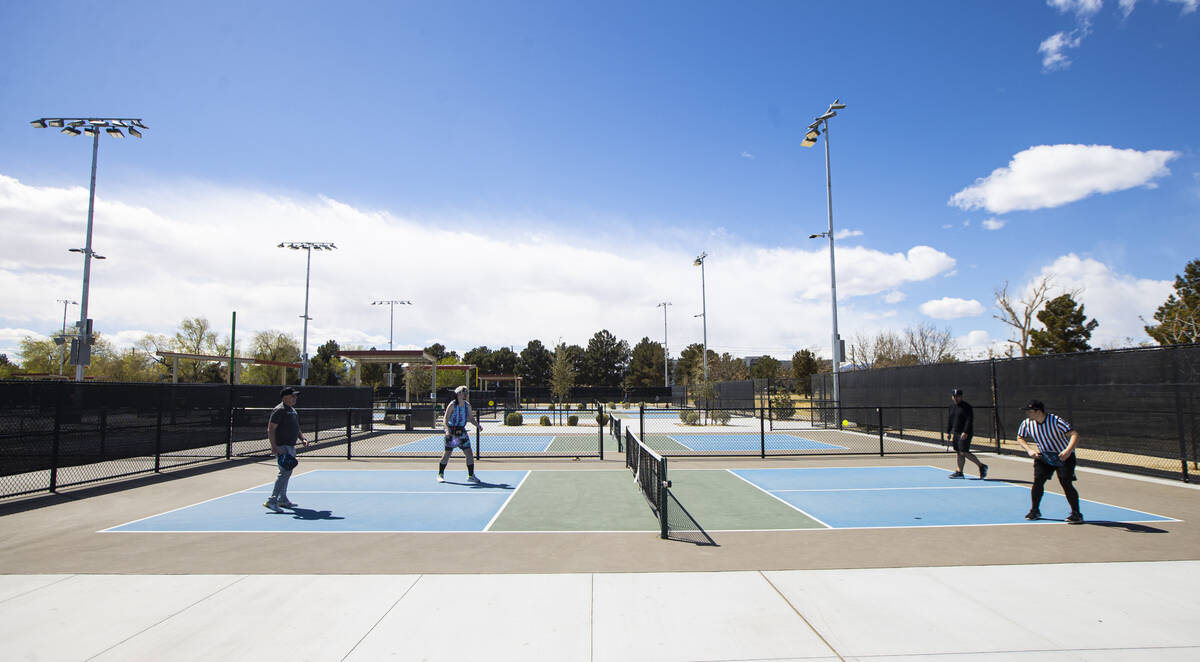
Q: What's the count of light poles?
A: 7